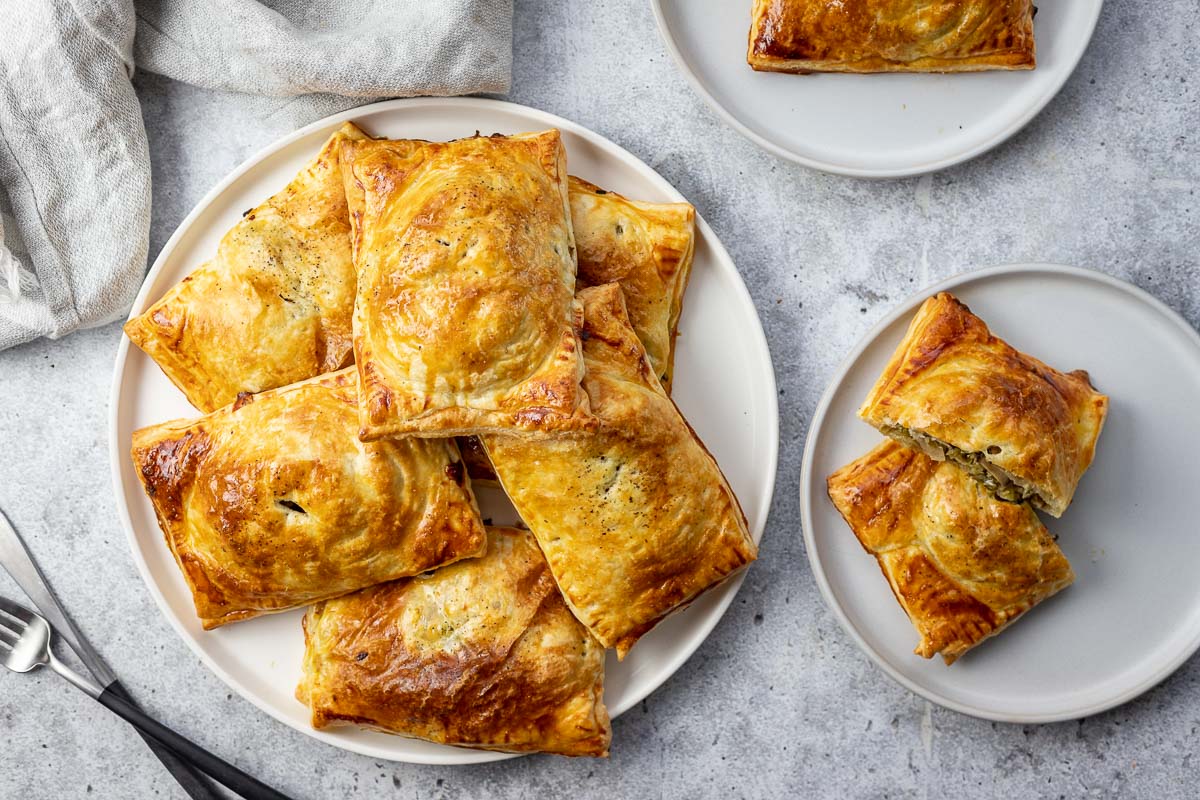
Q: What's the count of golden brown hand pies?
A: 8